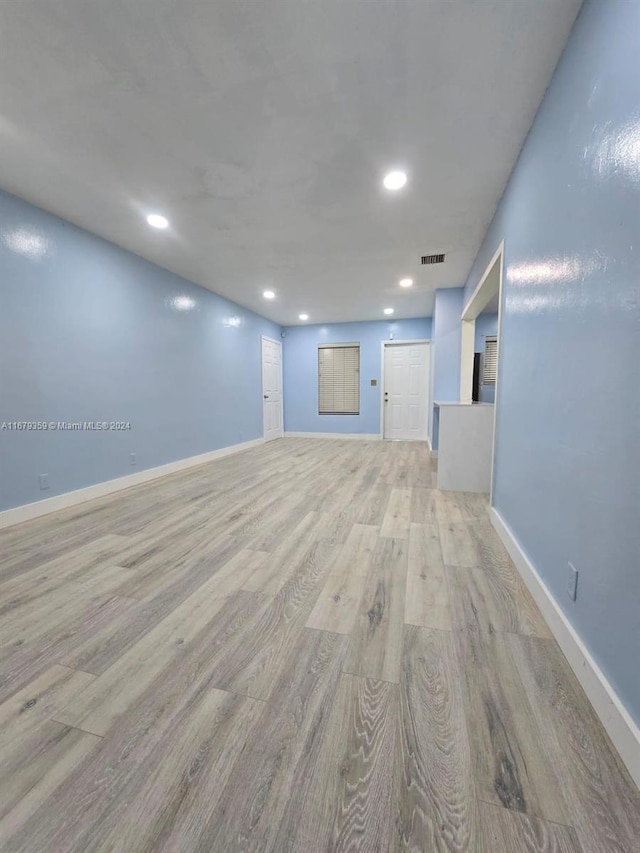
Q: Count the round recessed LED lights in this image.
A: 6